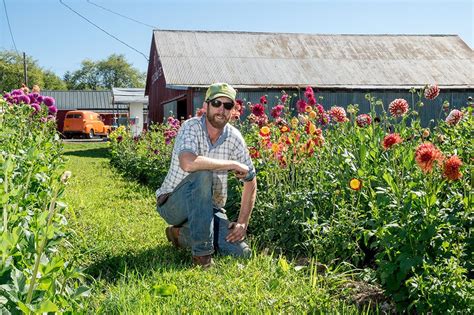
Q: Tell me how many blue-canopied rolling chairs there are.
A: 0